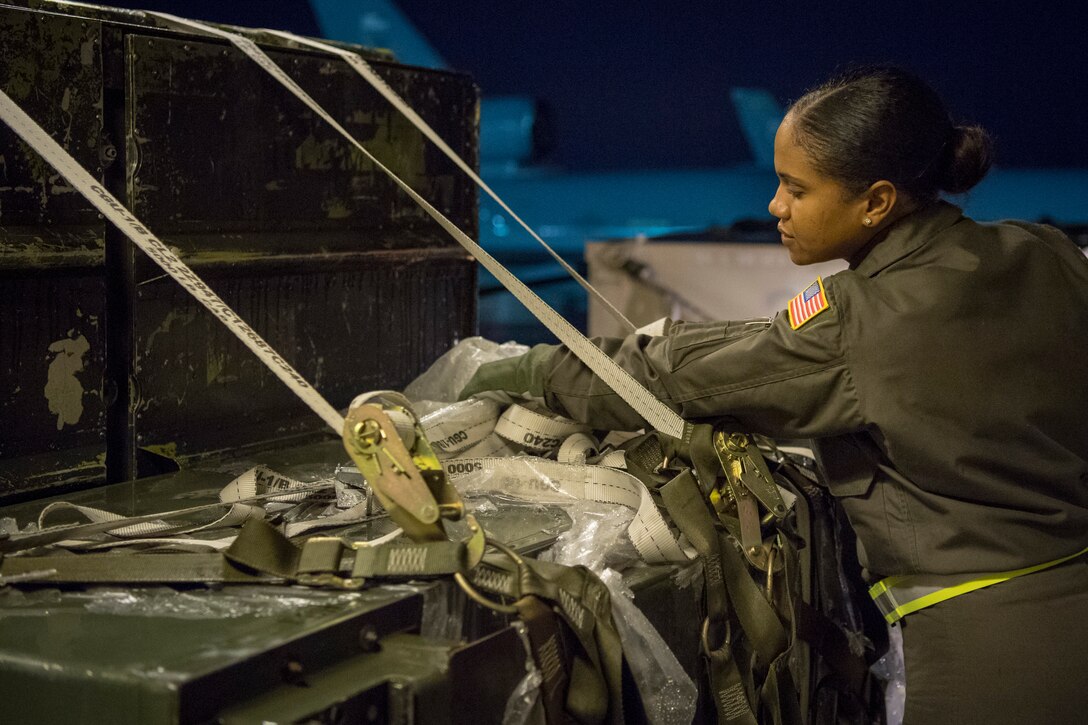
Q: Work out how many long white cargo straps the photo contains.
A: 3